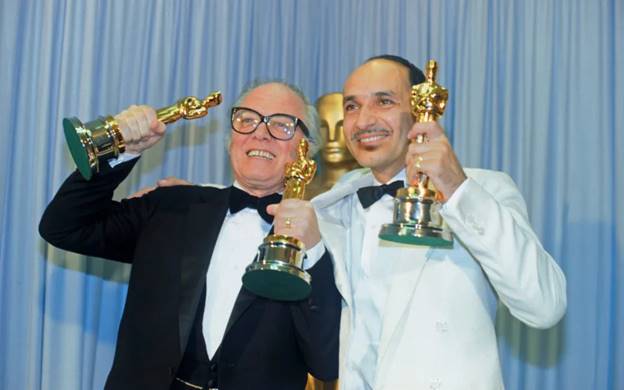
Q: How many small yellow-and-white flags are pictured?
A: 0